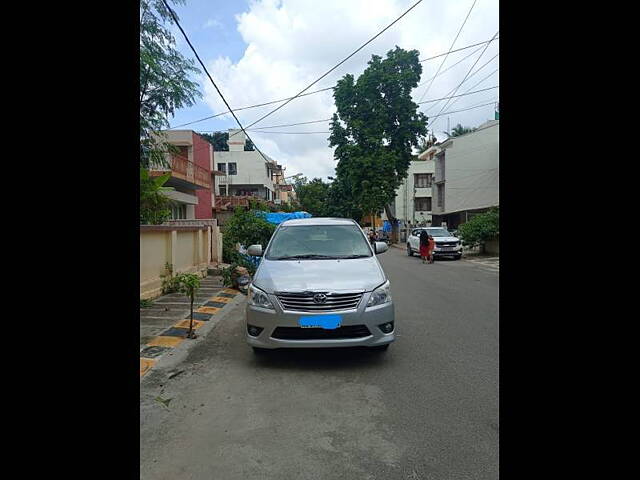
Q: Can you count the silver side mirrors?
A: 2